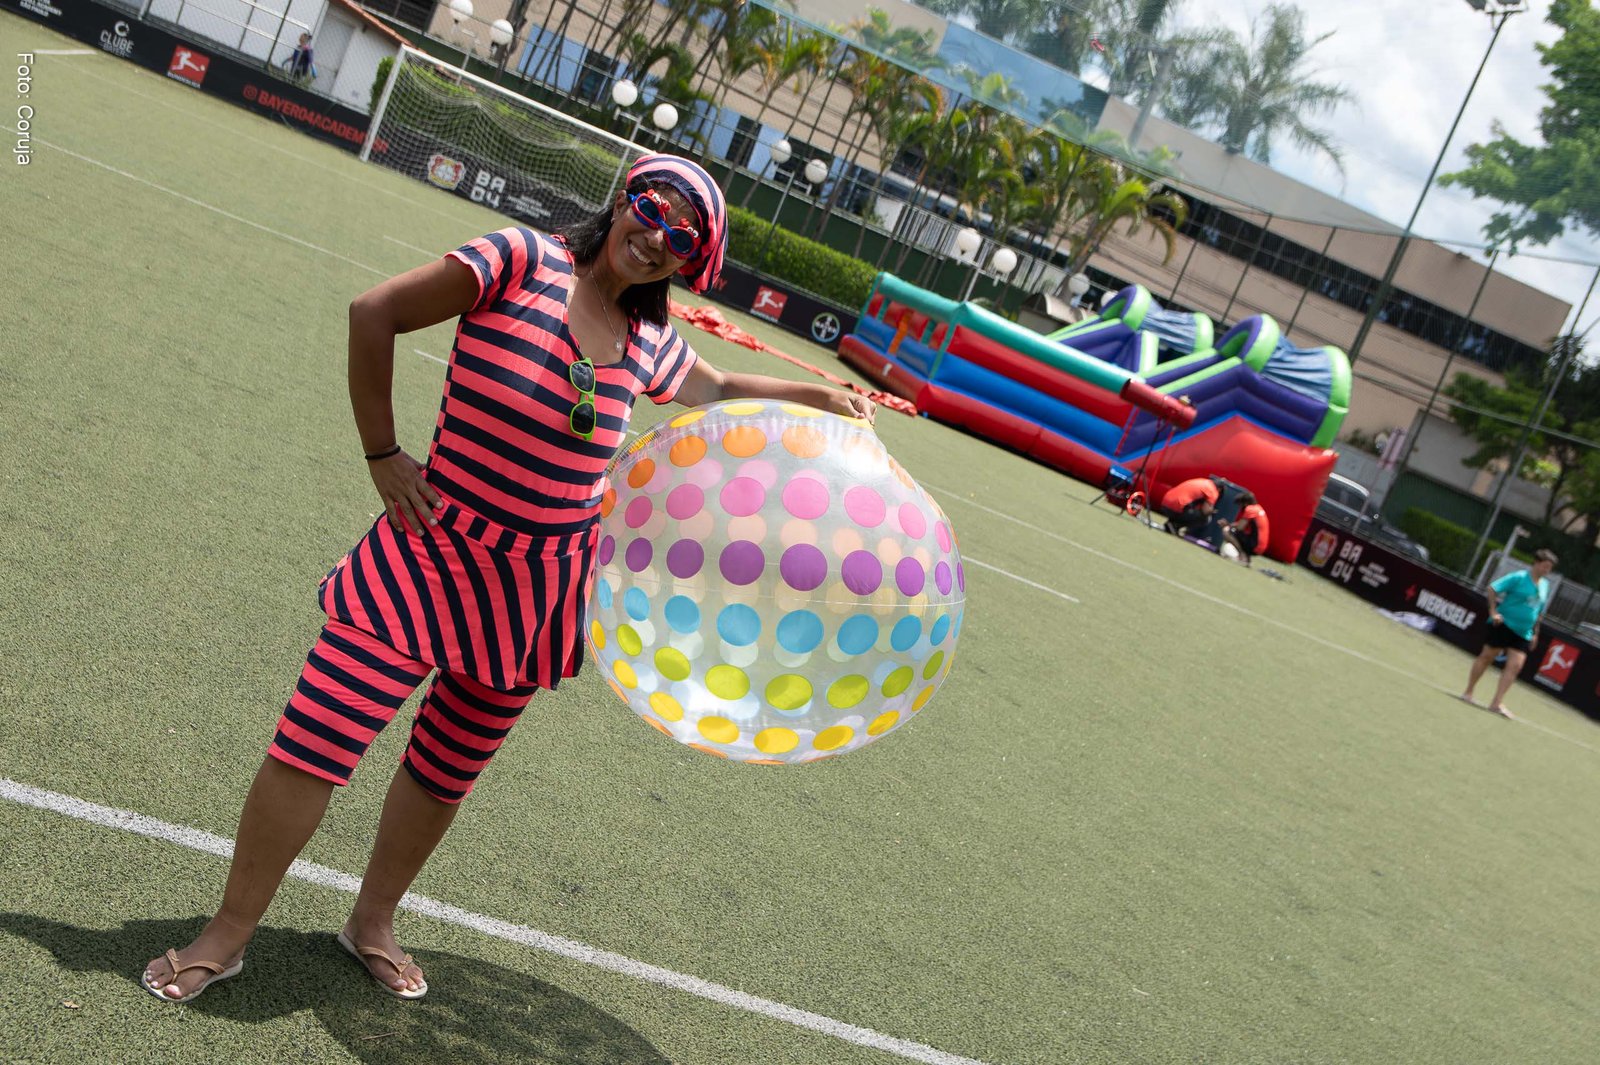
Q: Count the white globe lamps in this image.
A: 10